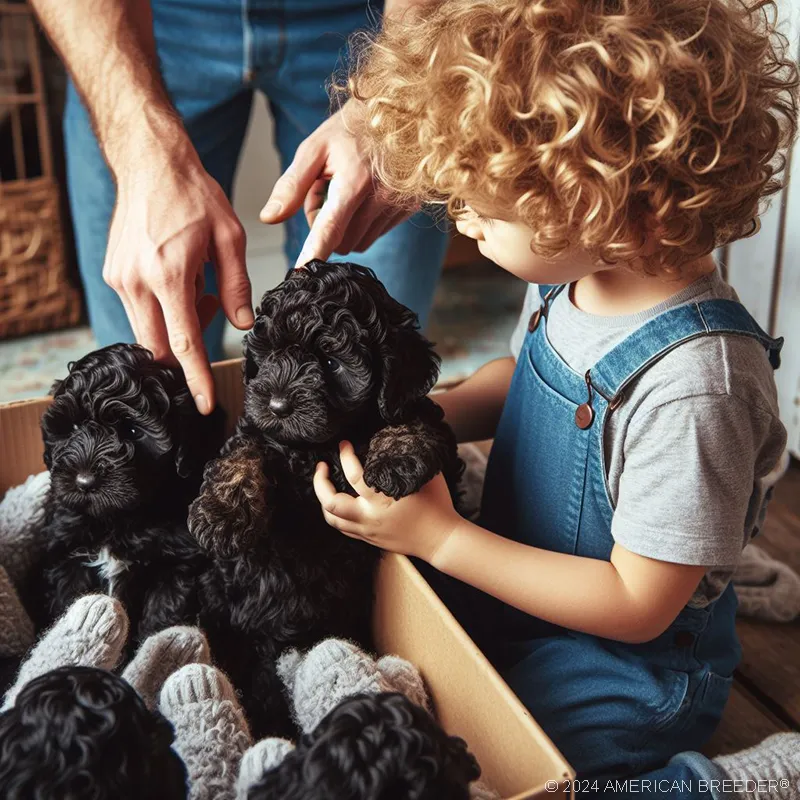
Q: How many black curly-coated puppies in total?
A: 4